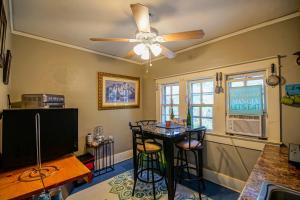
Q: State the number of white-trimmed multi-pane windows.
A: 3